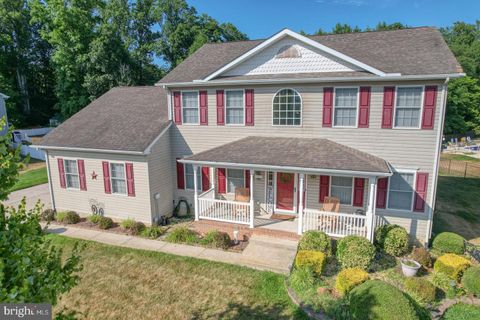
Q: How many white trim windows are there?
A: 11